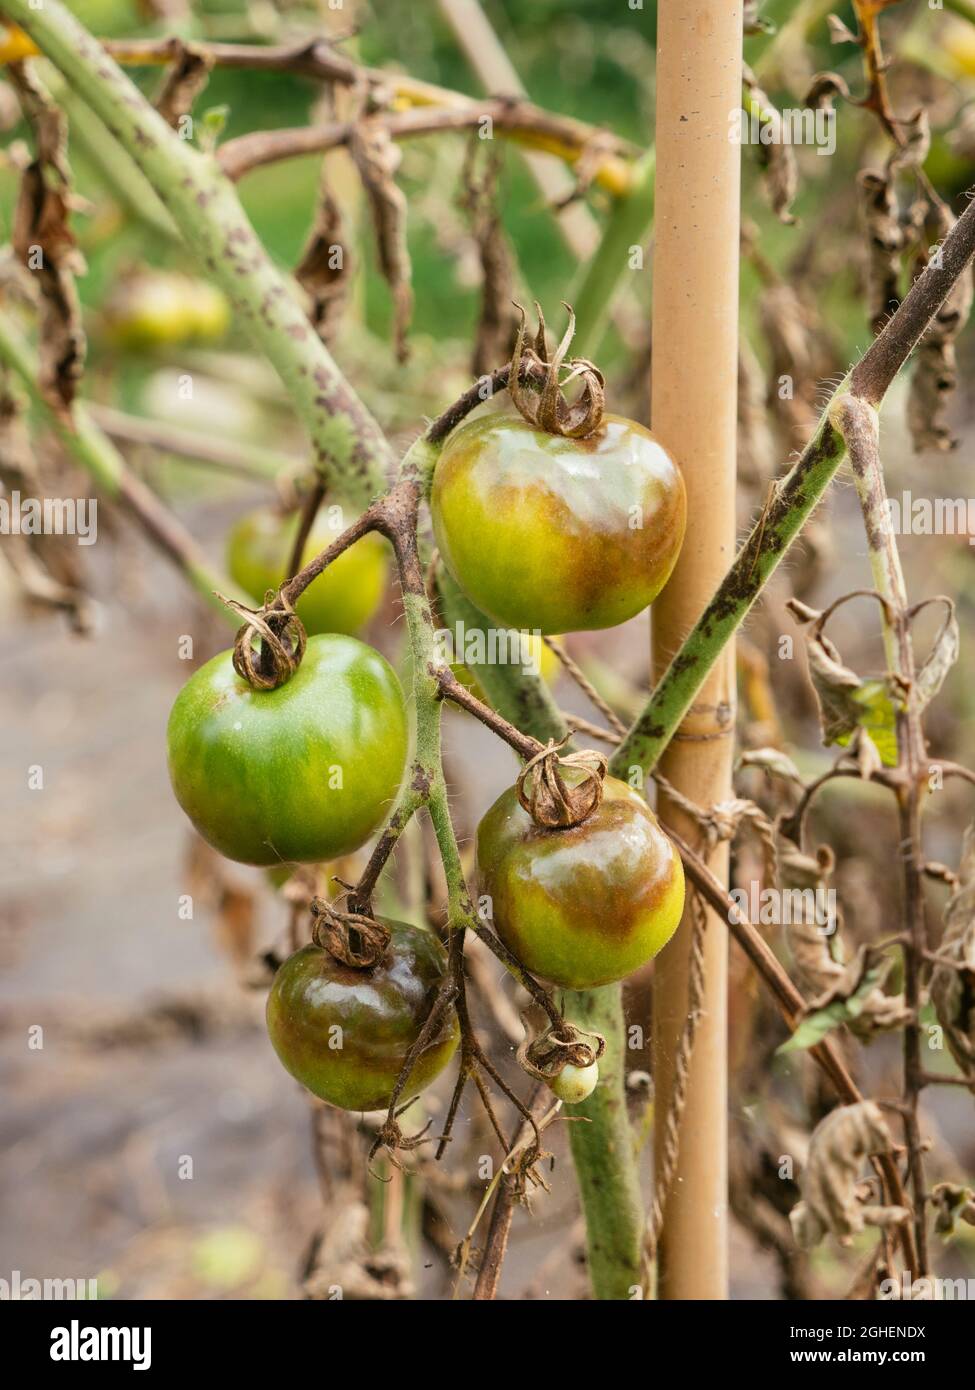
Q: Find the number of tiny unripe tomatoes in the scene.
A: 1